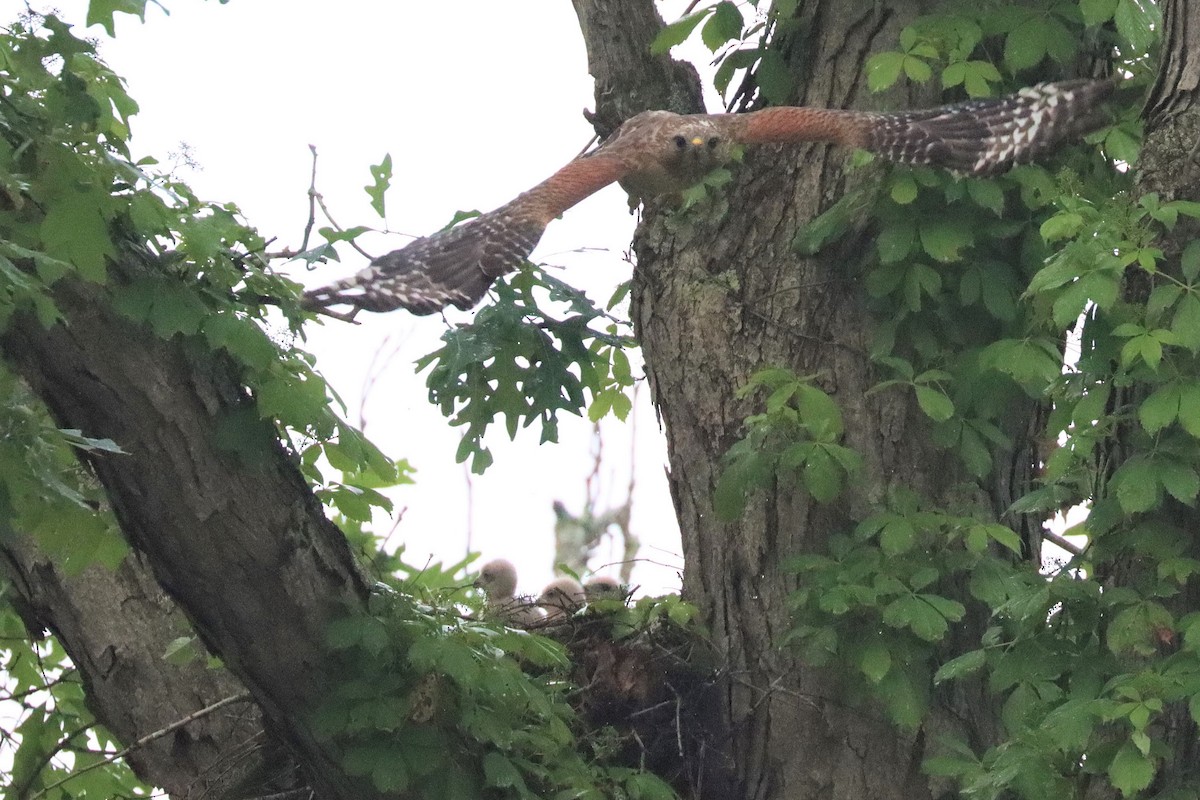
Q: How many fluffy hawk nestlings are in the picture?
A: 3